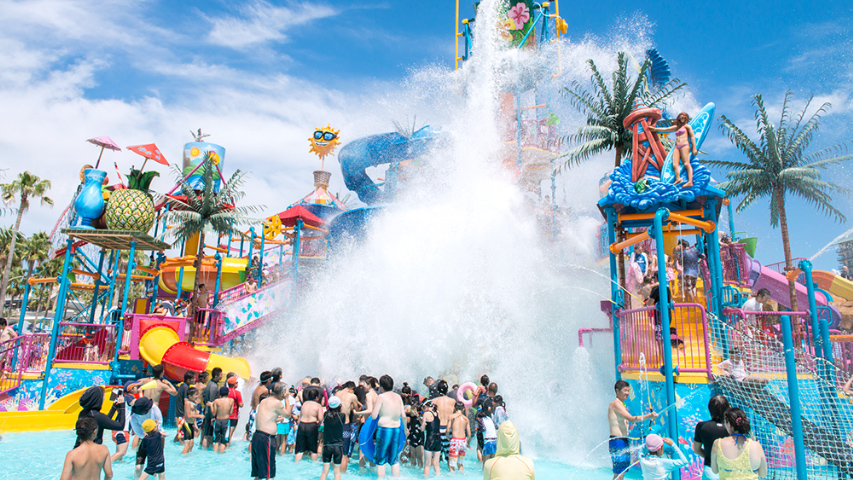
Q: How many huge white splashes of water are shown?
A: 1